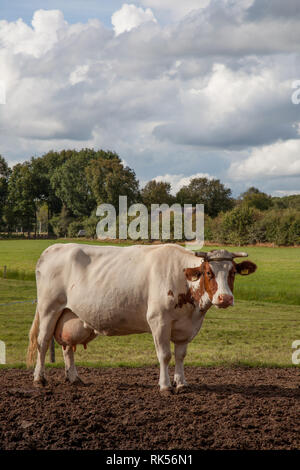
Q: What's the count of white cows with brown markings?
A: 1